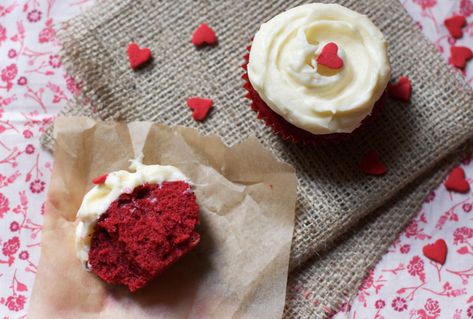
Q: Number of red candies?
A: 11